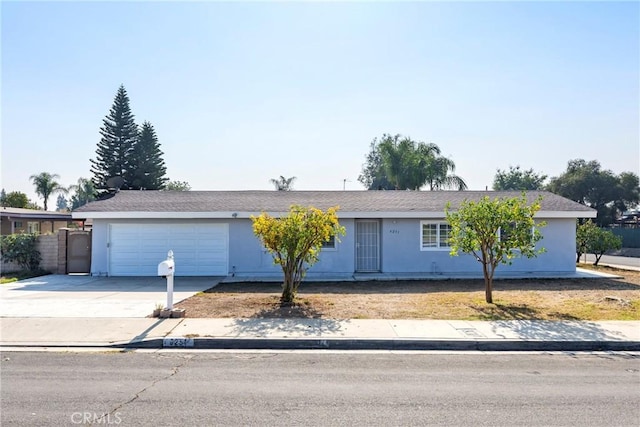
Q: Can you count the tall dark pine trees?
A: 2